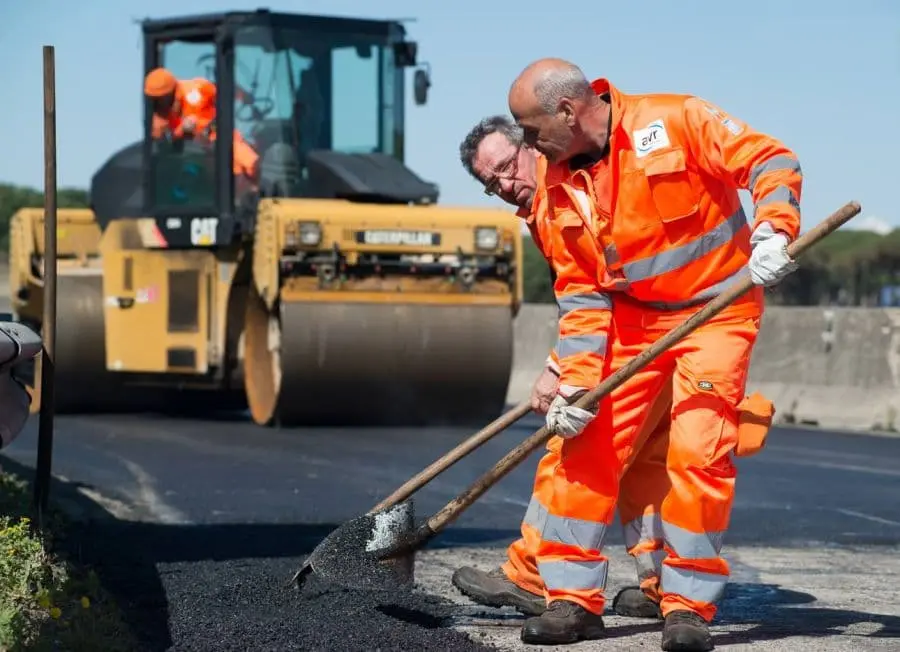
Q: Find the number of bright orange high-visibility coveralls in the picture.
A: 3